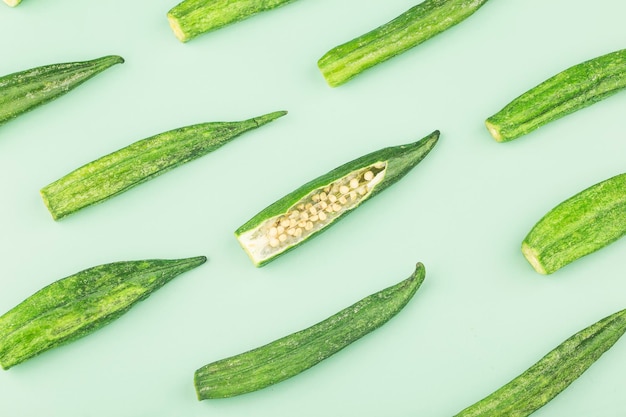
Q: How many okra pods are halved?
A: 1